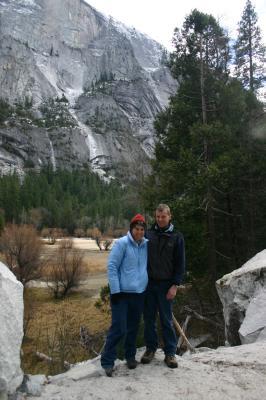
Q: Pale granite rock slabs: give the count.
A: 3